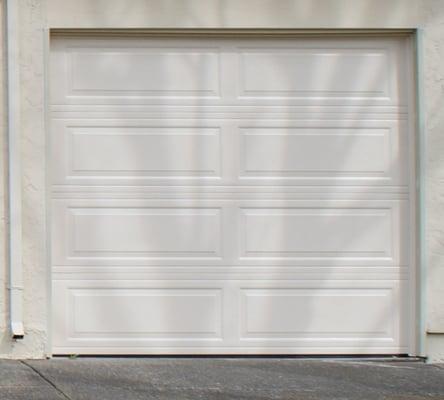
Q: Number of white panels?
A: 8